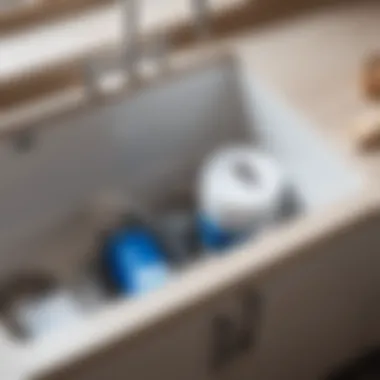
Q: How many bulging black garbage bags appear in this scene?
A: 0